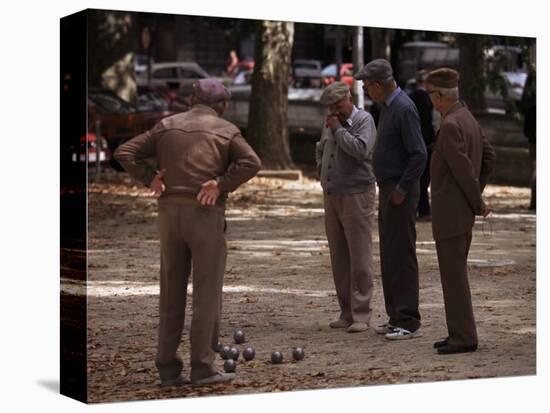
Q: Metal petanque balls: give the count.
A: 8